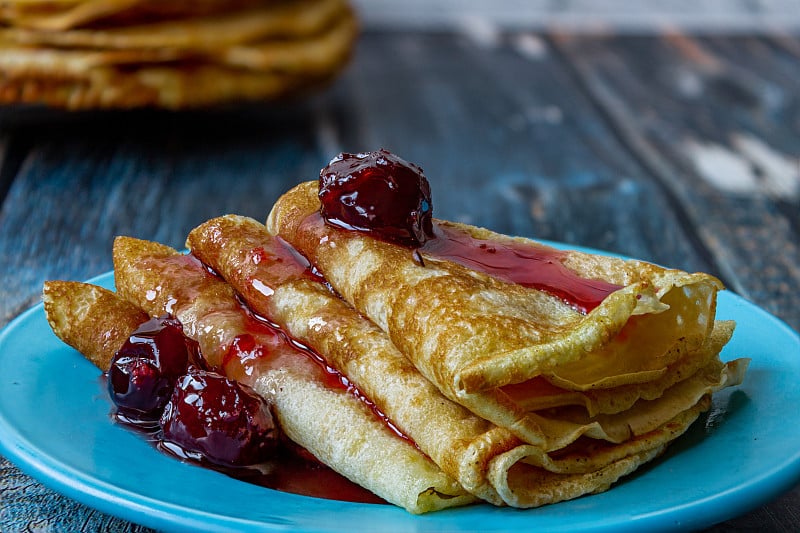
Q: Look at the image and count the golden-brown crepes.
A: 4